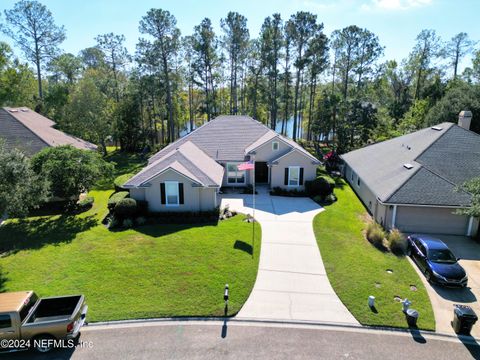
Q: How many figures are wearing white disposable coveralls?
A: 0